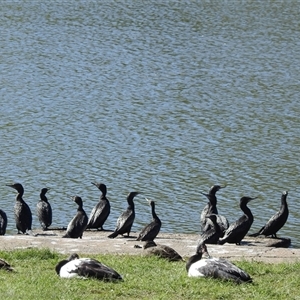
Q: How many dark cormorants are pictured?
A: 12